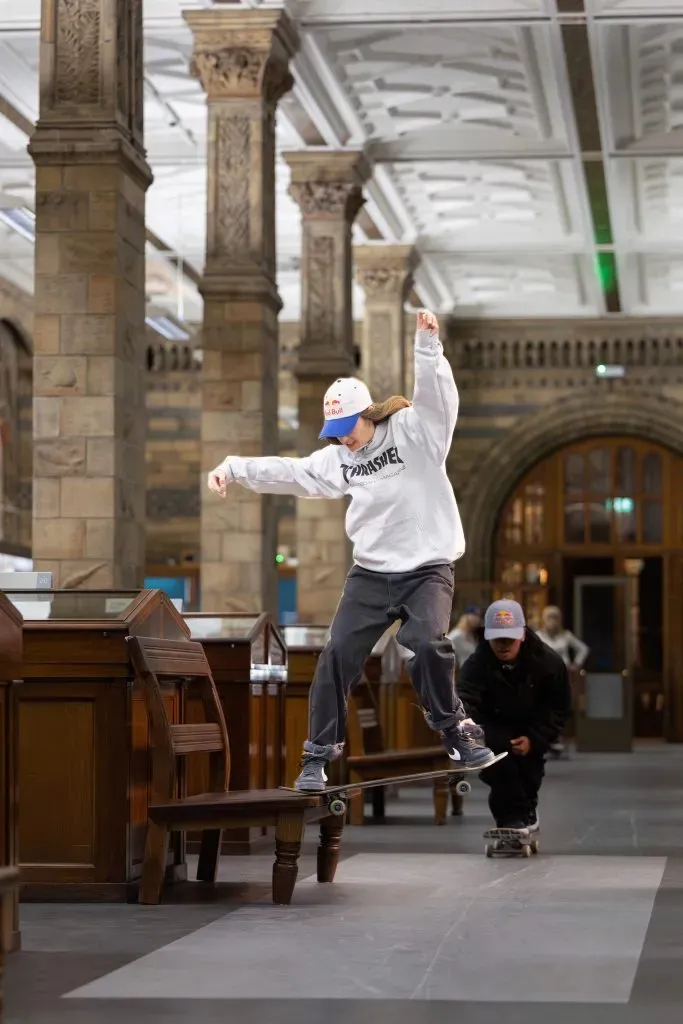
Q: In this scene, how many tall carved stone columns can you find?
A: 4